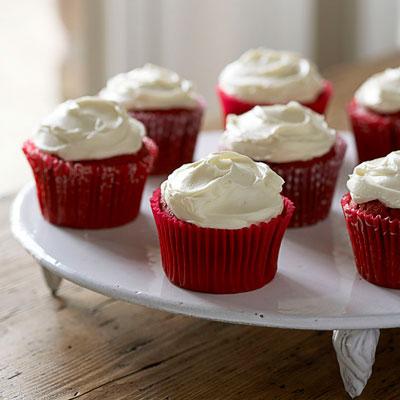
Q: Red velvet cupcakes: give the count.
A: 7